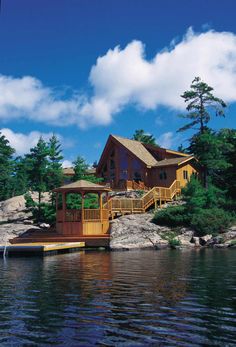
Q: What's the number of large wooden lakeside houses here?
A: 1